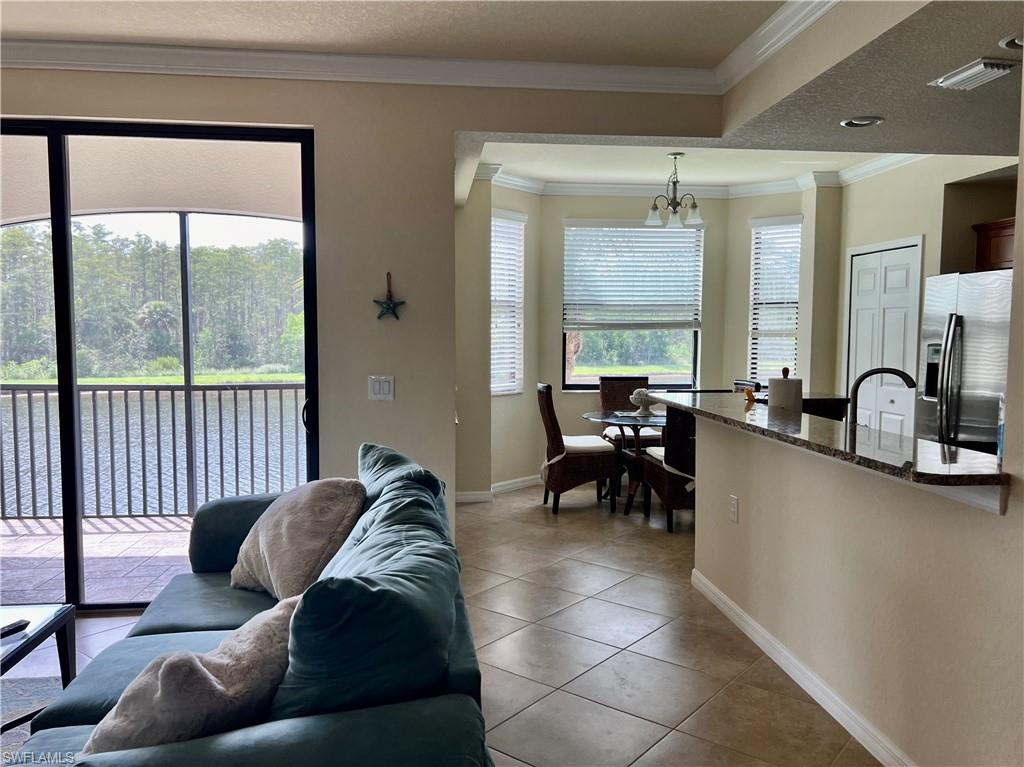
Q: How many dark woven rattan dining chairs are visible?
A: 3